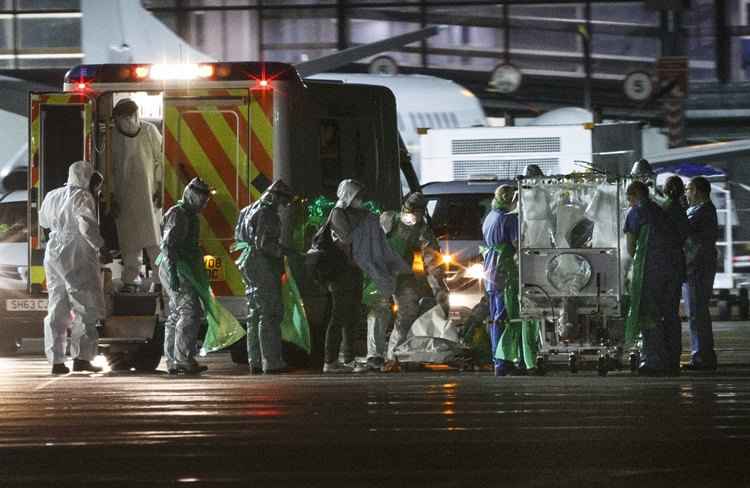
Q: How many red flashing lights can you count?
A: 2